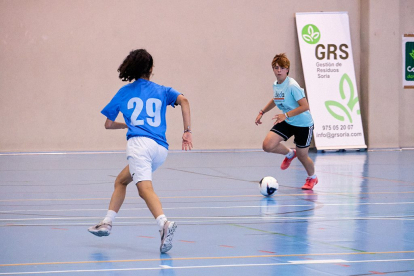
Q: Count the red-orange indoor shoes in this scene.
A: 2